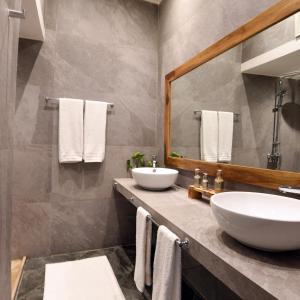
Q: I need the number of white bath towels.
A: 4